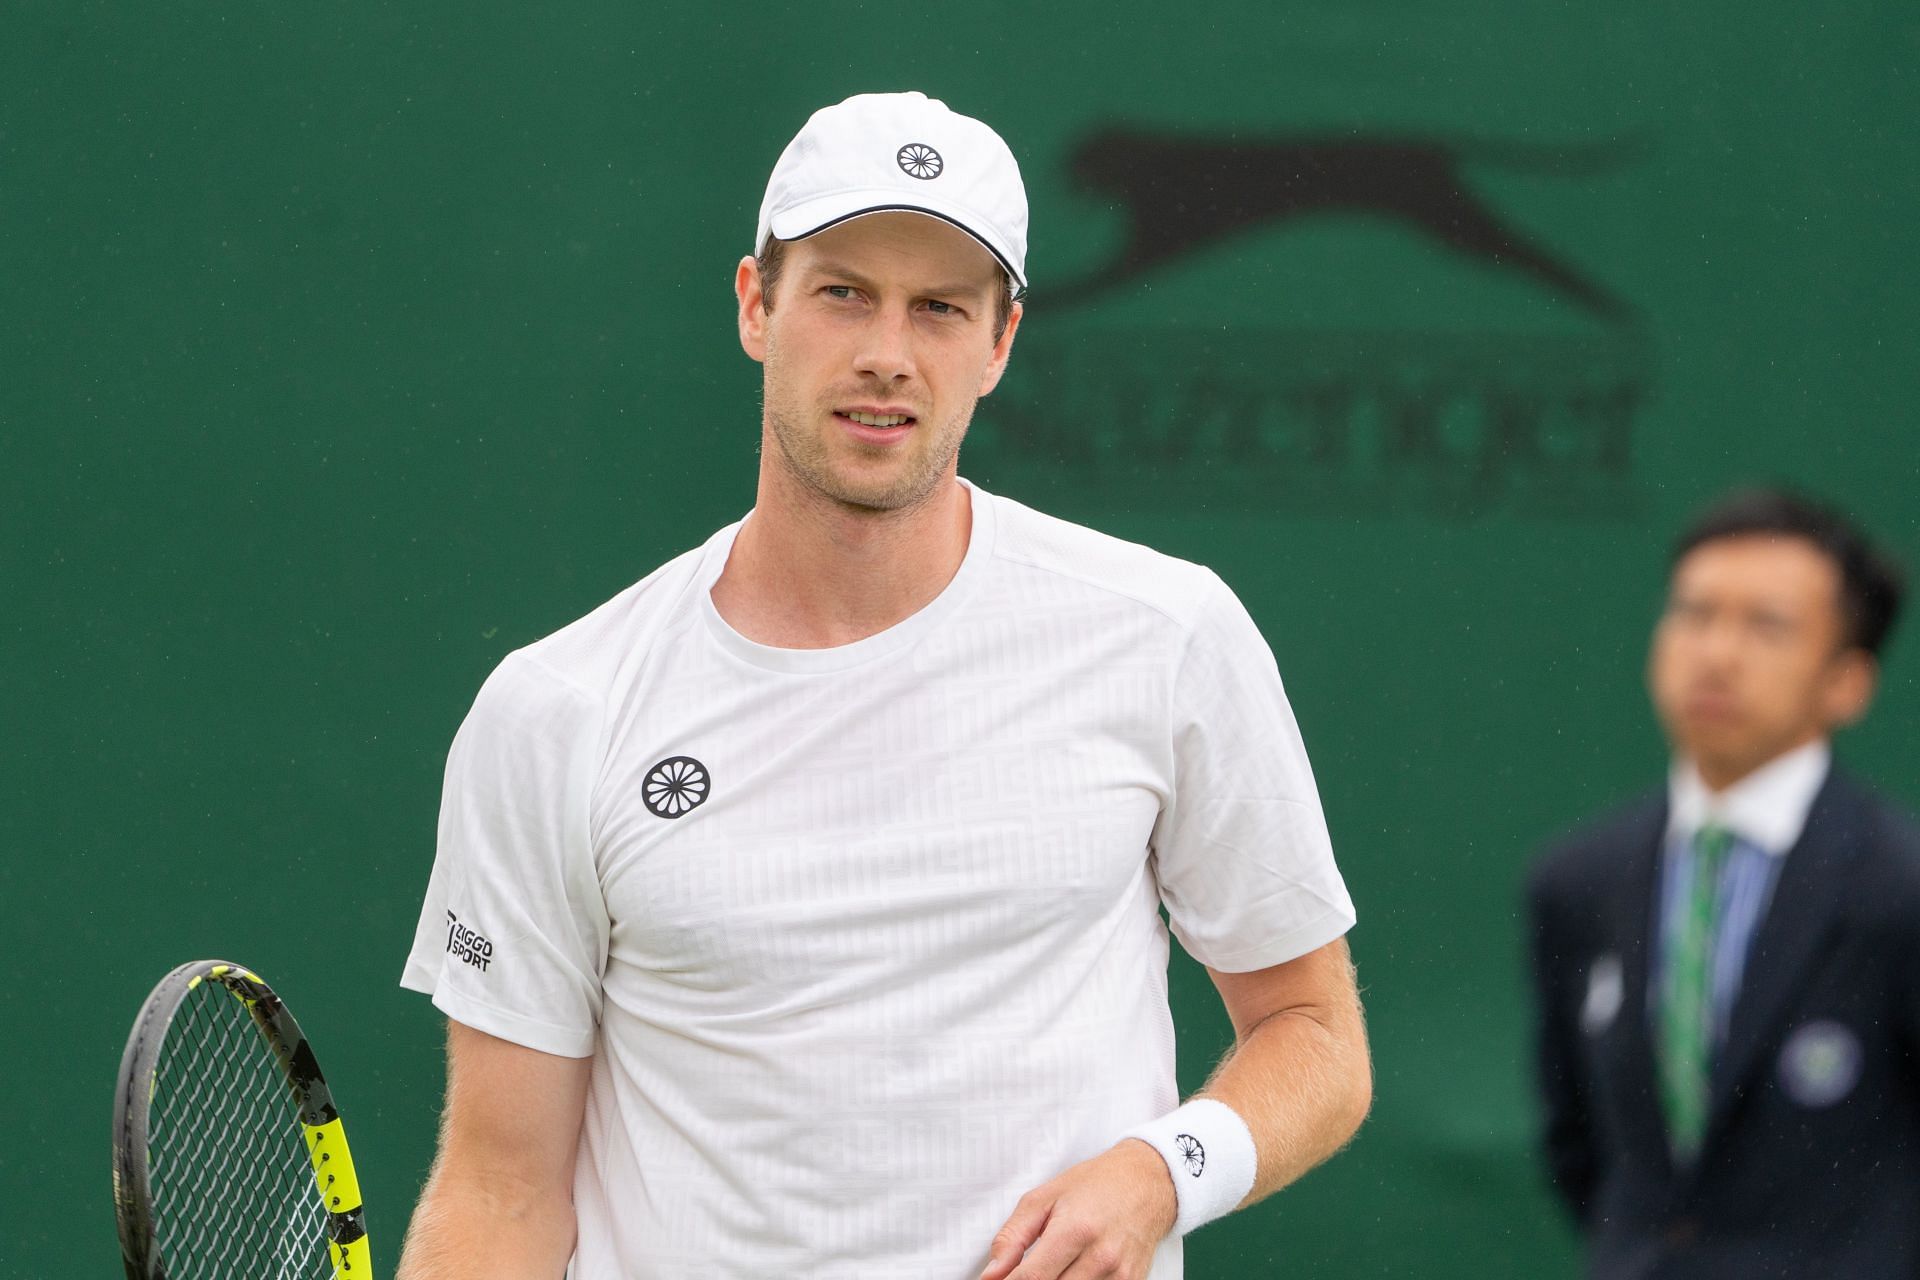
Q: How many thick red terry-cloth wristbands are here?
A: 0